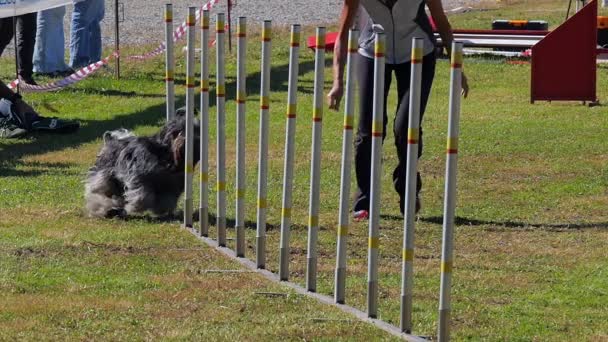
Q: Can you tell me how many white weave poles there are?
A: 12